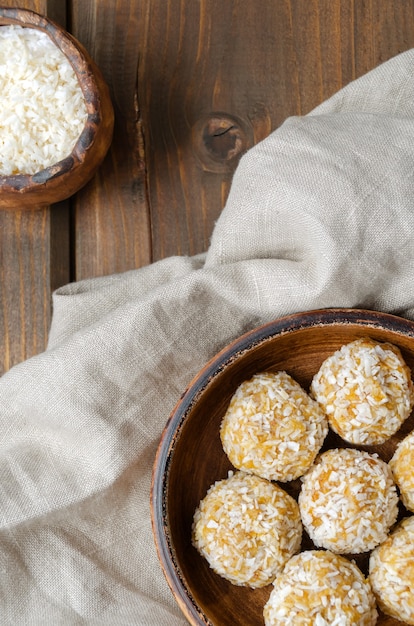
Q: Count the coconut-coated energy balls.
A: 7